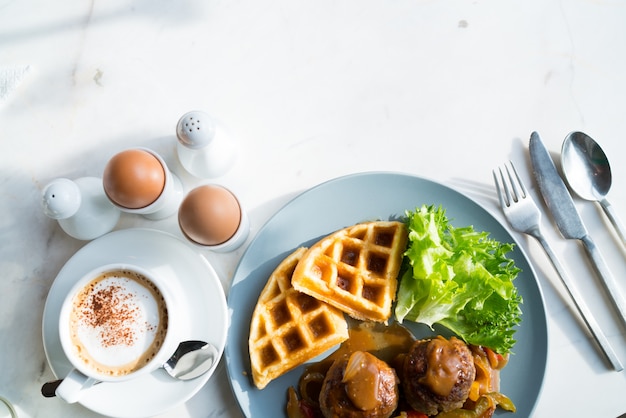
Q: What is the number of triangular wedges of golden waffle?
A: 2